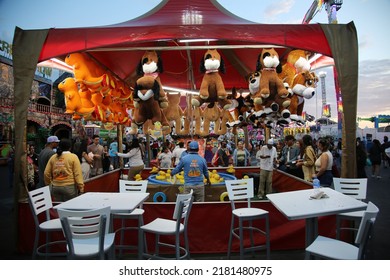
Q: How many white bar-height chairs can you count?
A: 7